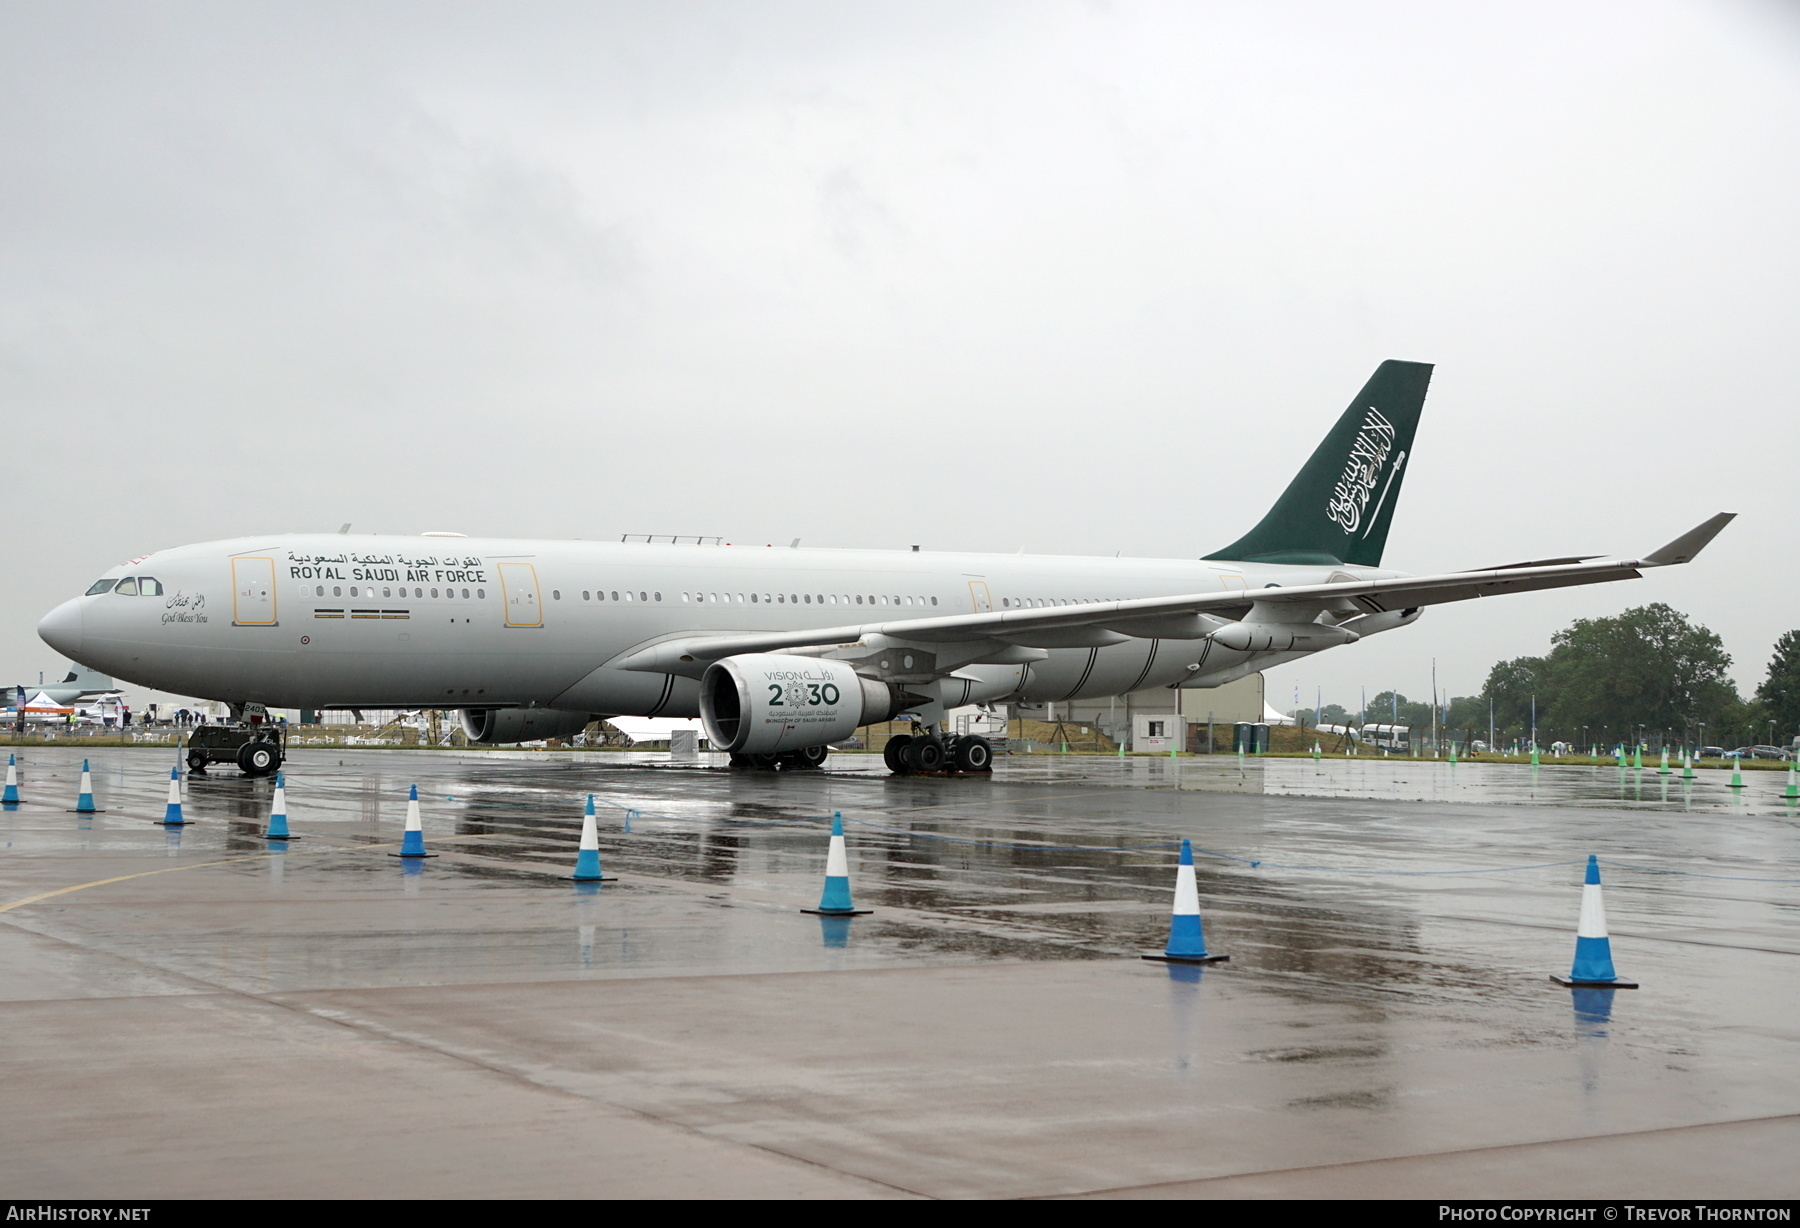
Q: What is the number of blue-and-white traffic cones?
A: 9